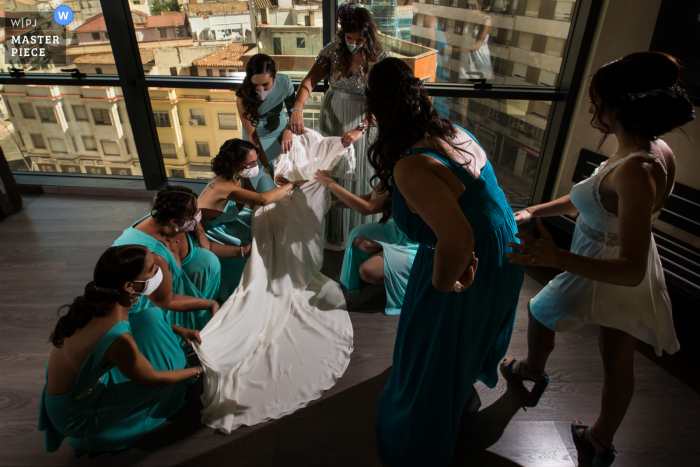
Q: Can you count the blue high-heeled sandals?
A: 2